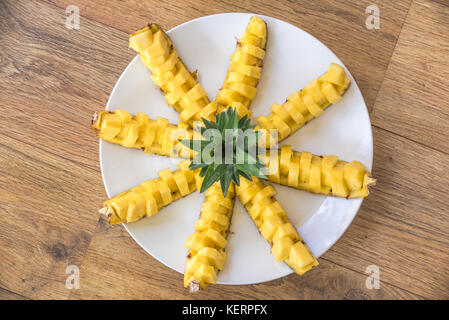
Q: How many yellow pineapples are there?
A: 8